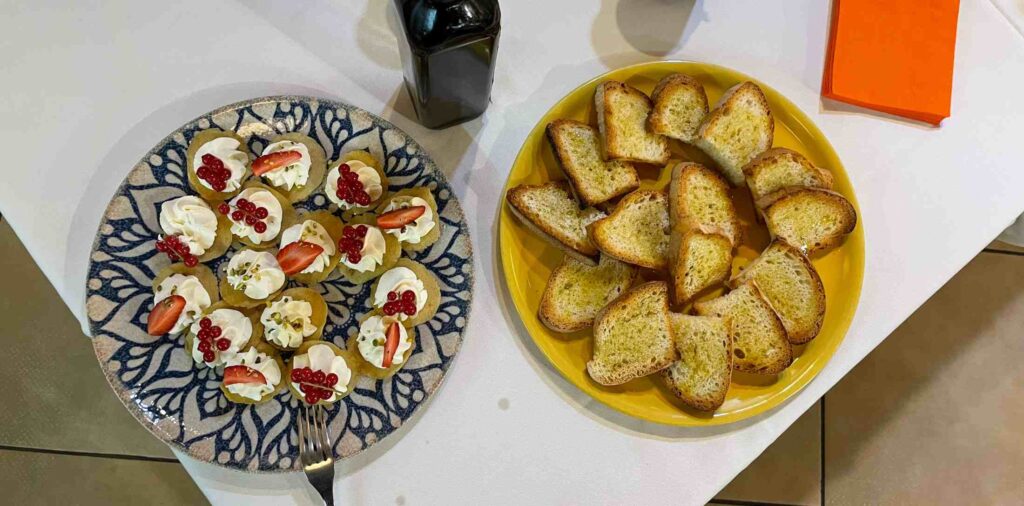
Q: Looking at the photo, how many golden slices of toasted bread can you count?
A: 15